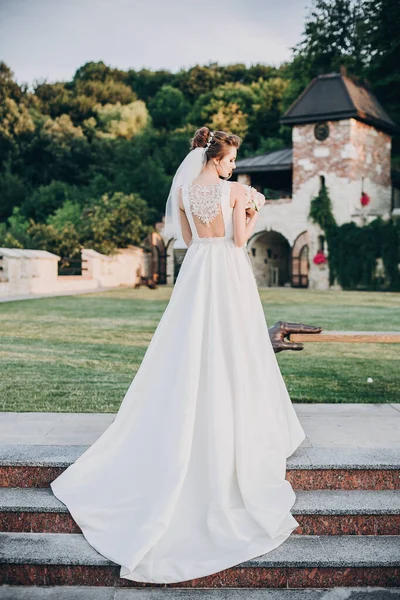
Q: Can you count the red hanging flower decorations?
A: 2